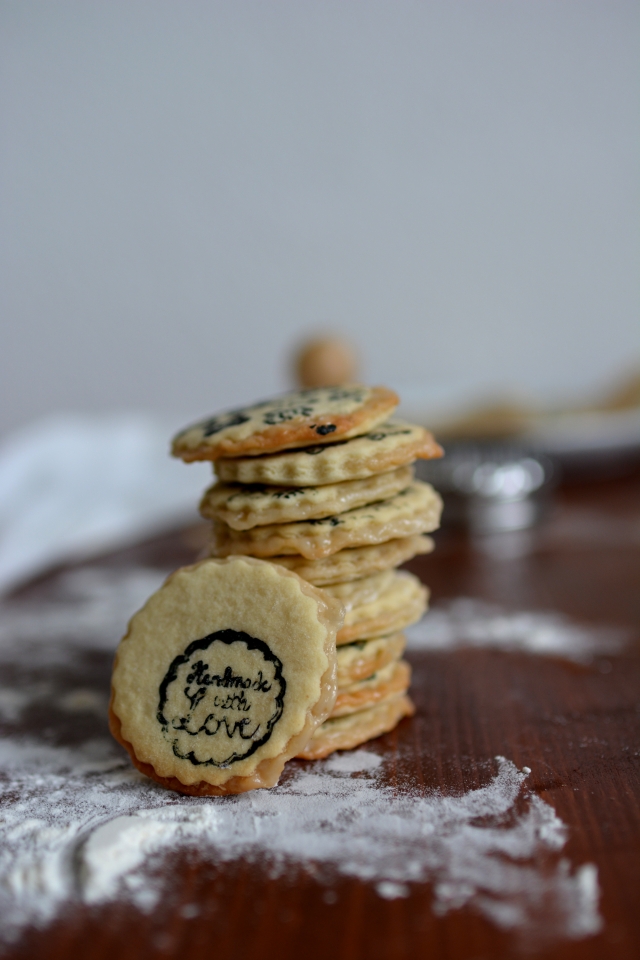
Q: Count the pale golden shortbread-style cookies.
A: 11